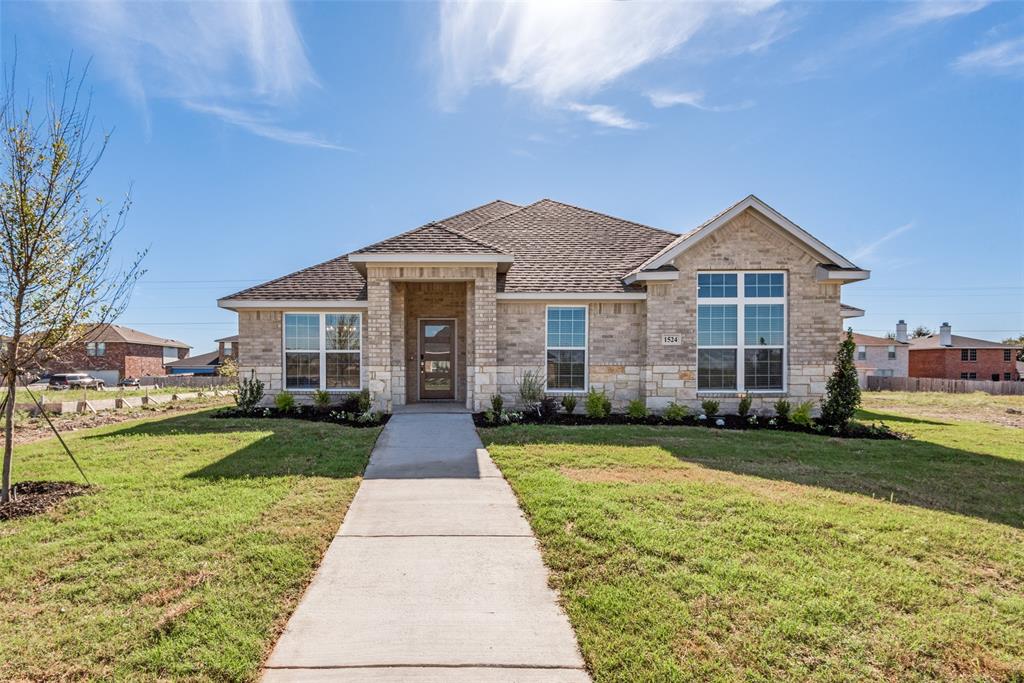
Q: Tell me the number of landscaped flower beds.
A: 2